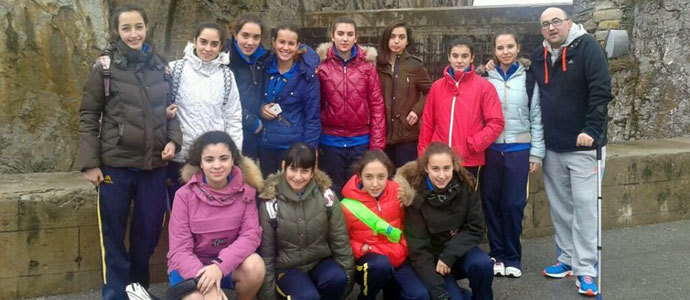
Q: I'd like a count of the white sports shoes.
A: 2